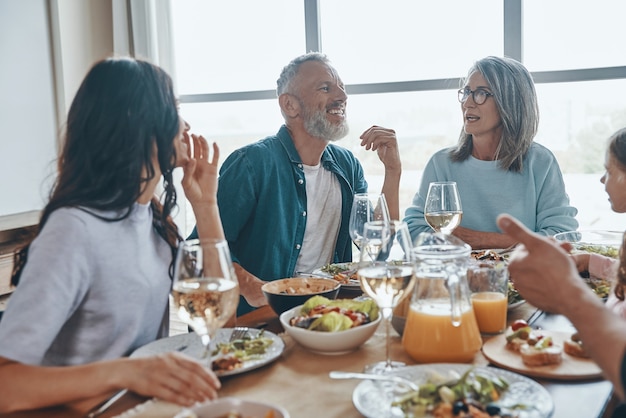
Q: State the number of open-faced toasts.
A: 3